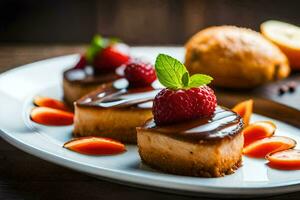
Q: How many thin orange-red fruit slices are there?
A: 7